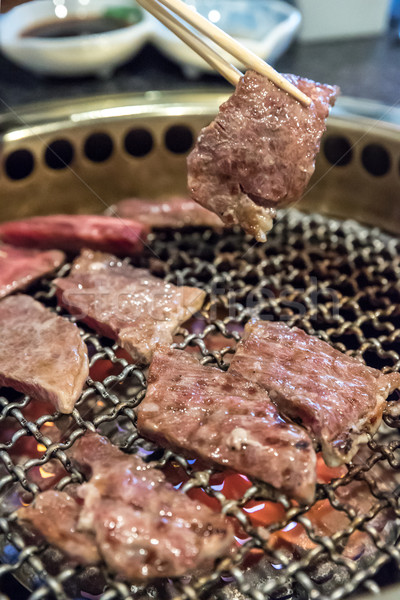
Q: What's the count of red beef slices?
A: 2